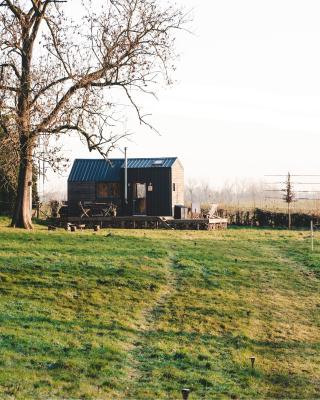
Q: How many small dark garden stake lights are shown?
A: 2